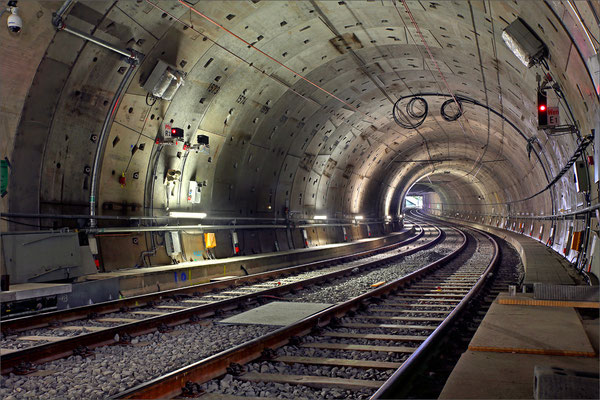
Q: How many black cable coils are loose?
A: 2